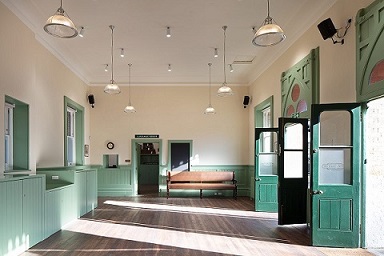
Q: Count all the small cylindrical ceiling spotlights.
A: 8